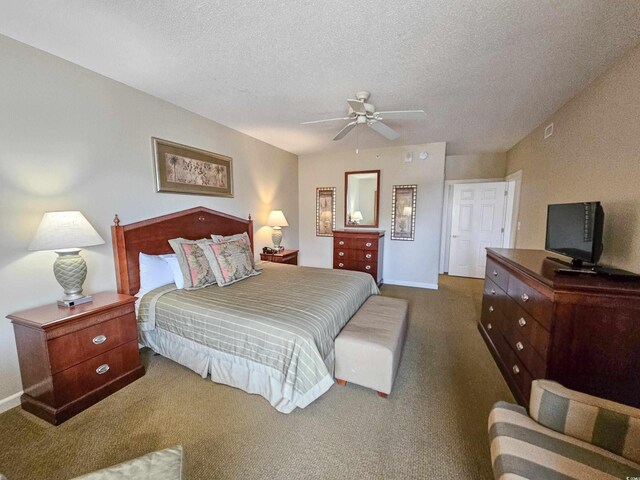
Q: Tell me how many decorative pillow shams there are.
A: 3